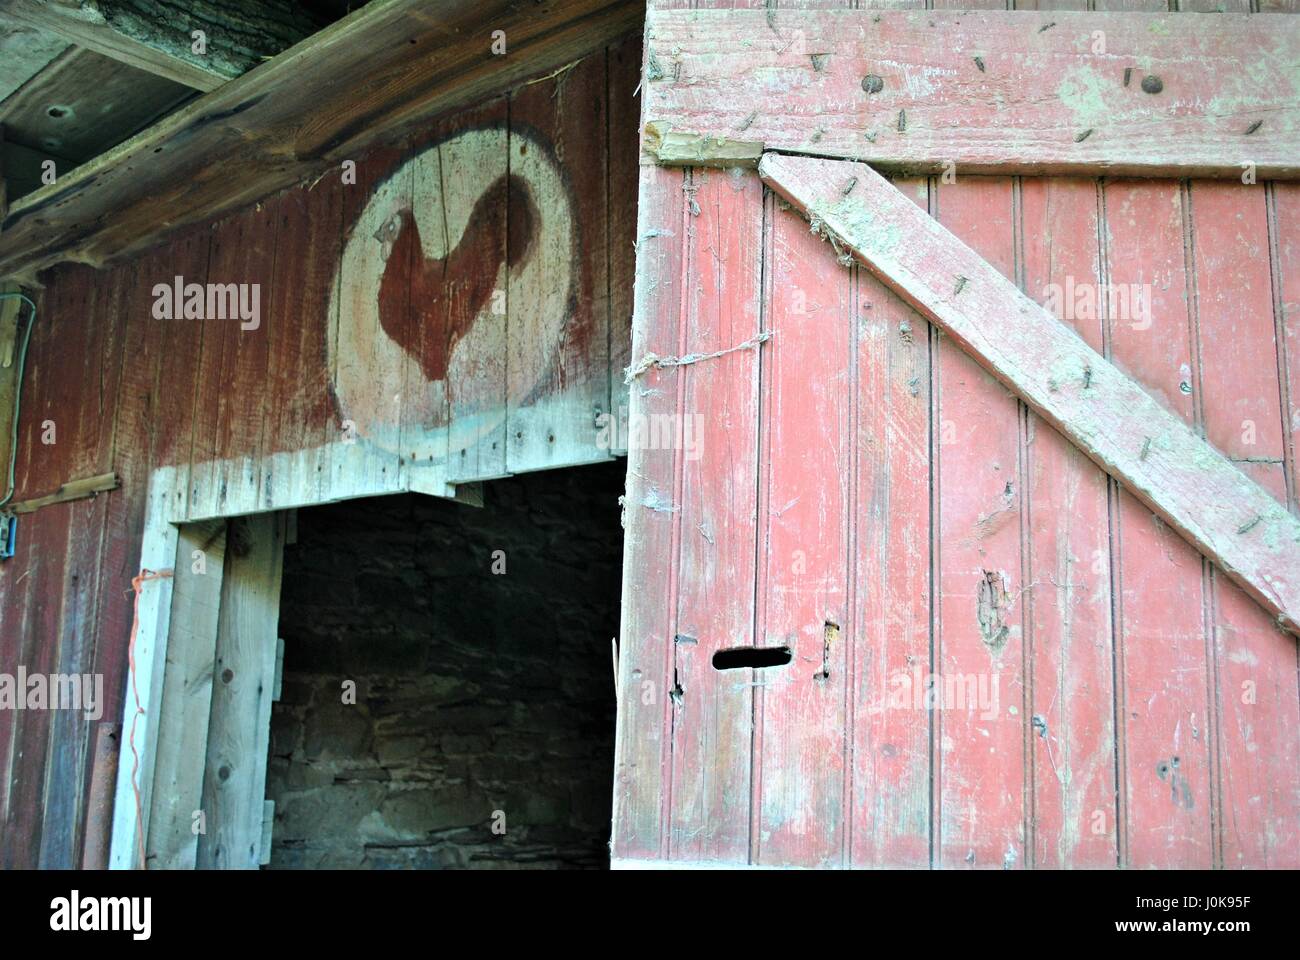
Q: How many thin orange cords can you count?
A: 1